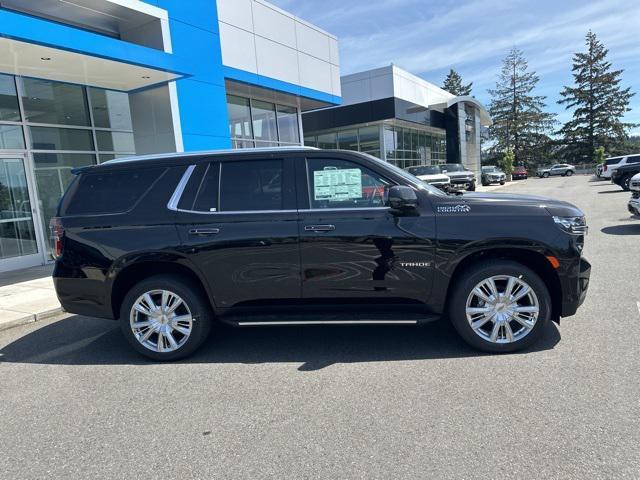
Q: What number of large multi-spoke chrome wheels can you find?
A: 2